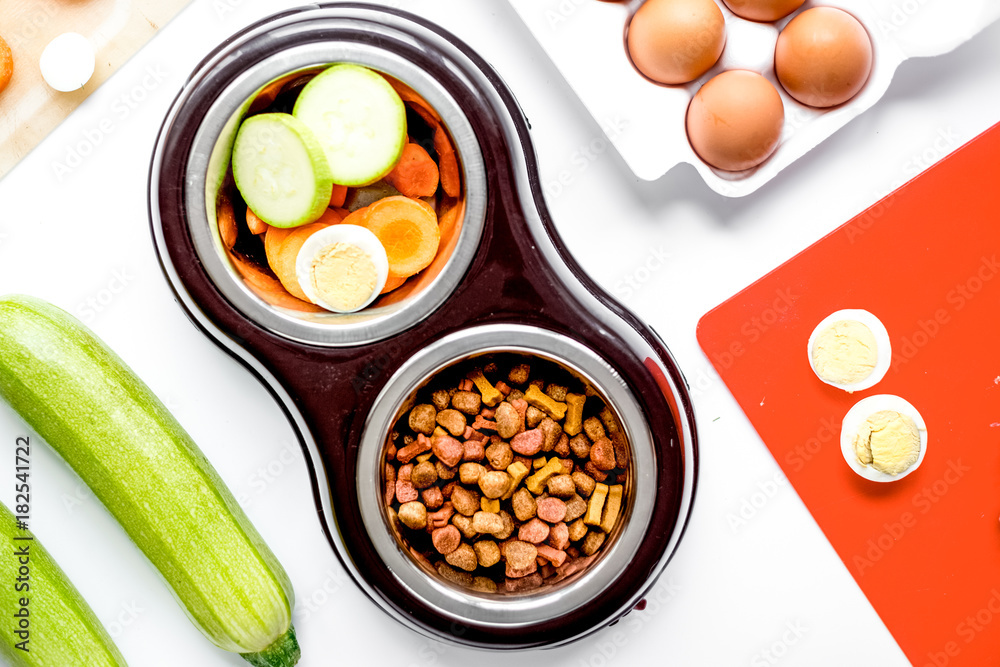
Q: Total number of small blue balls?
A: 0